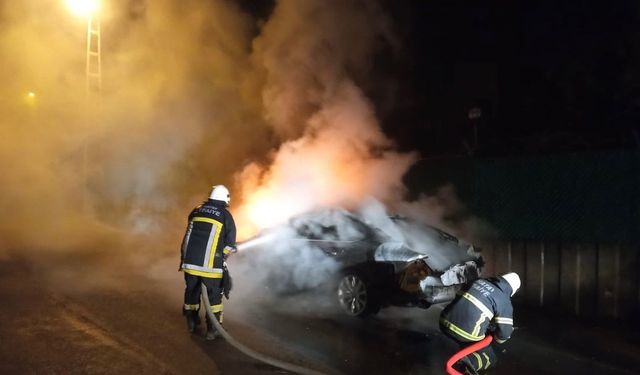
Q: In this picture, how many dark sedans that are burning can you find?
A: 1